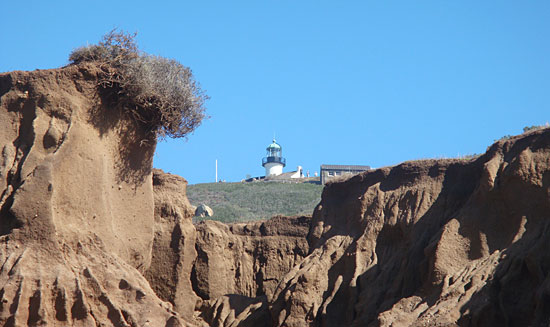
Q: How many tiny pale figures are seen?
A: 2